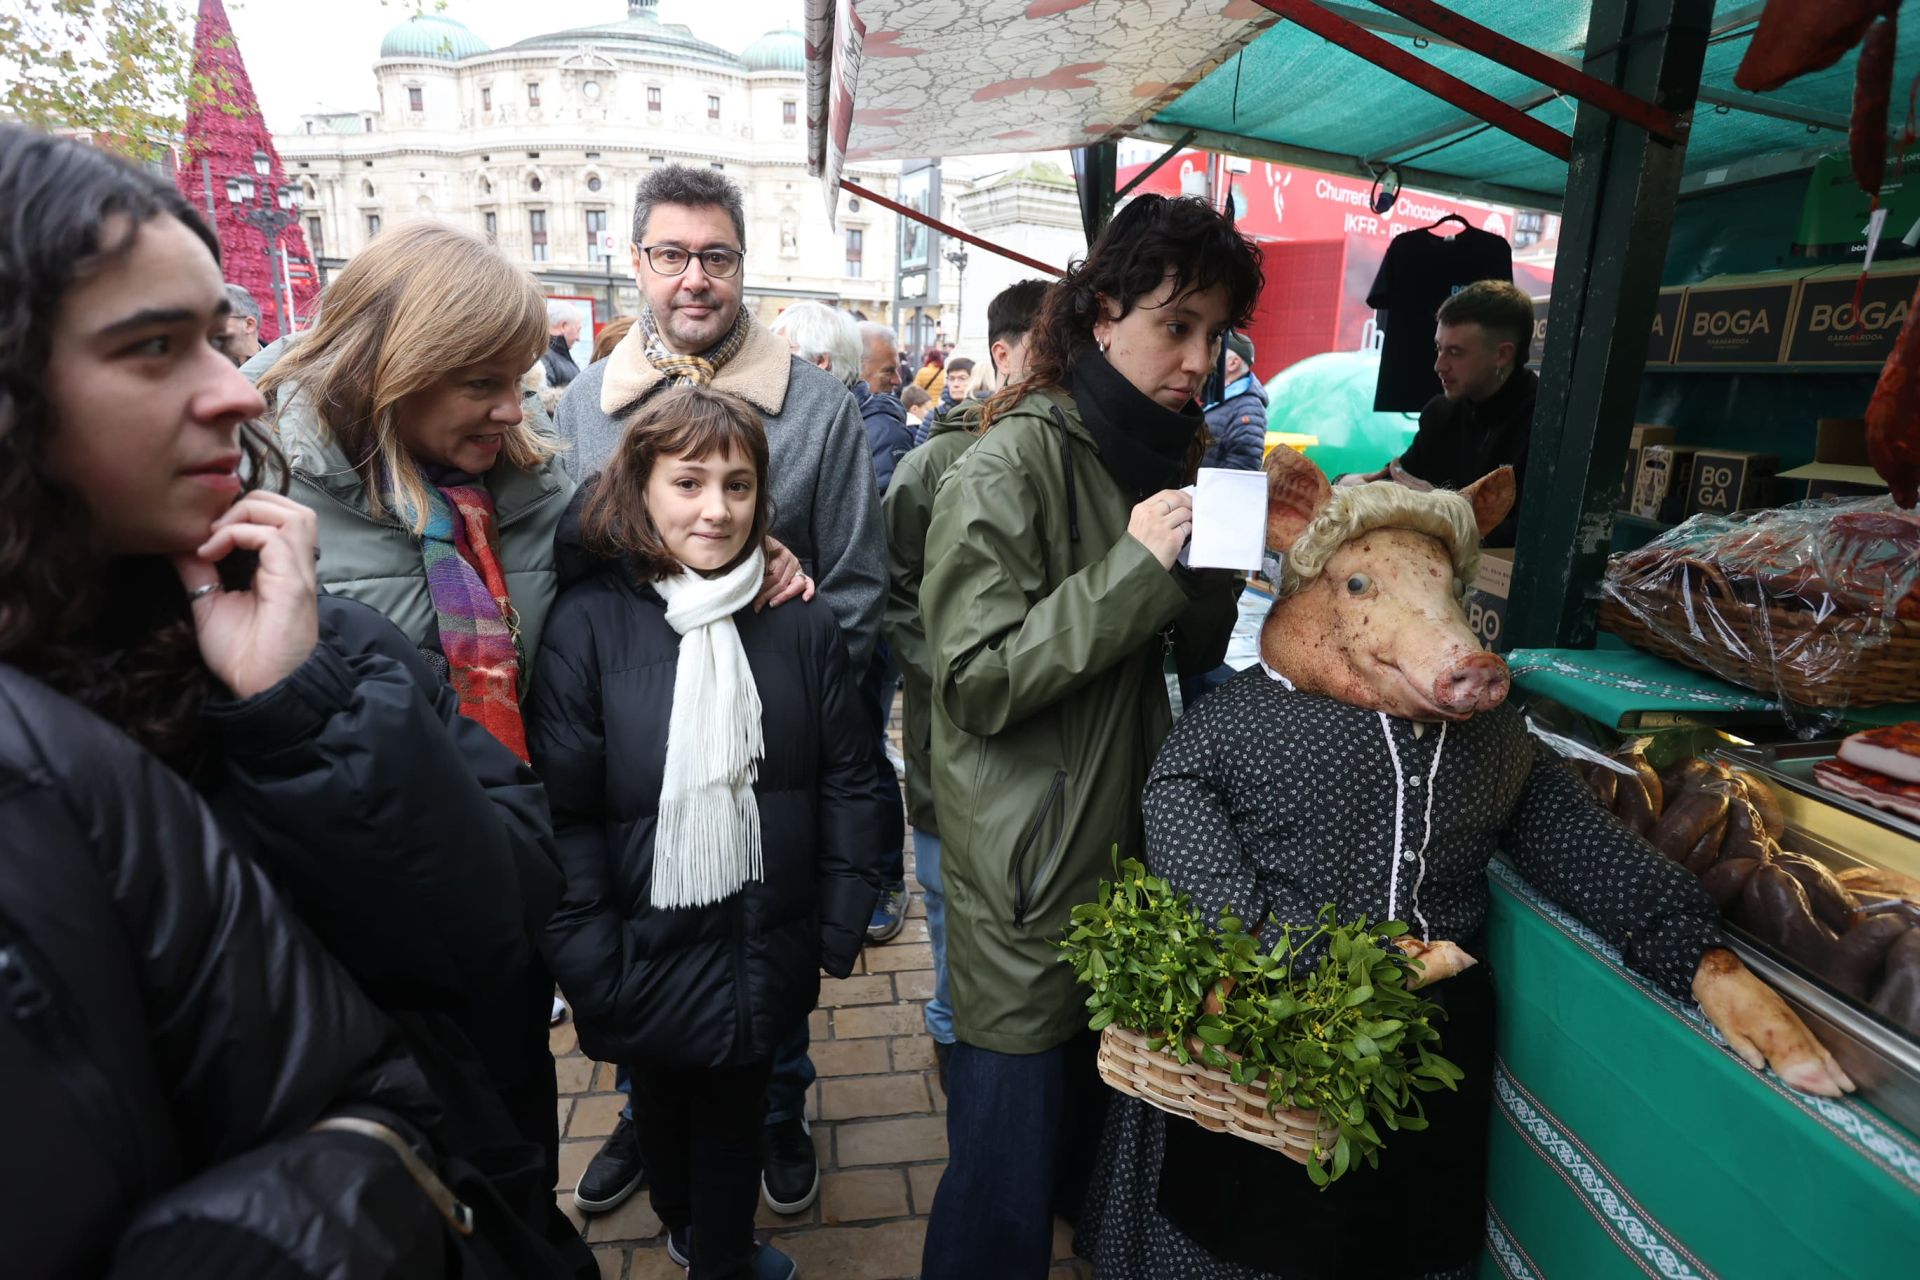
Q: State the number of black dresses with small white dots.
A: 1